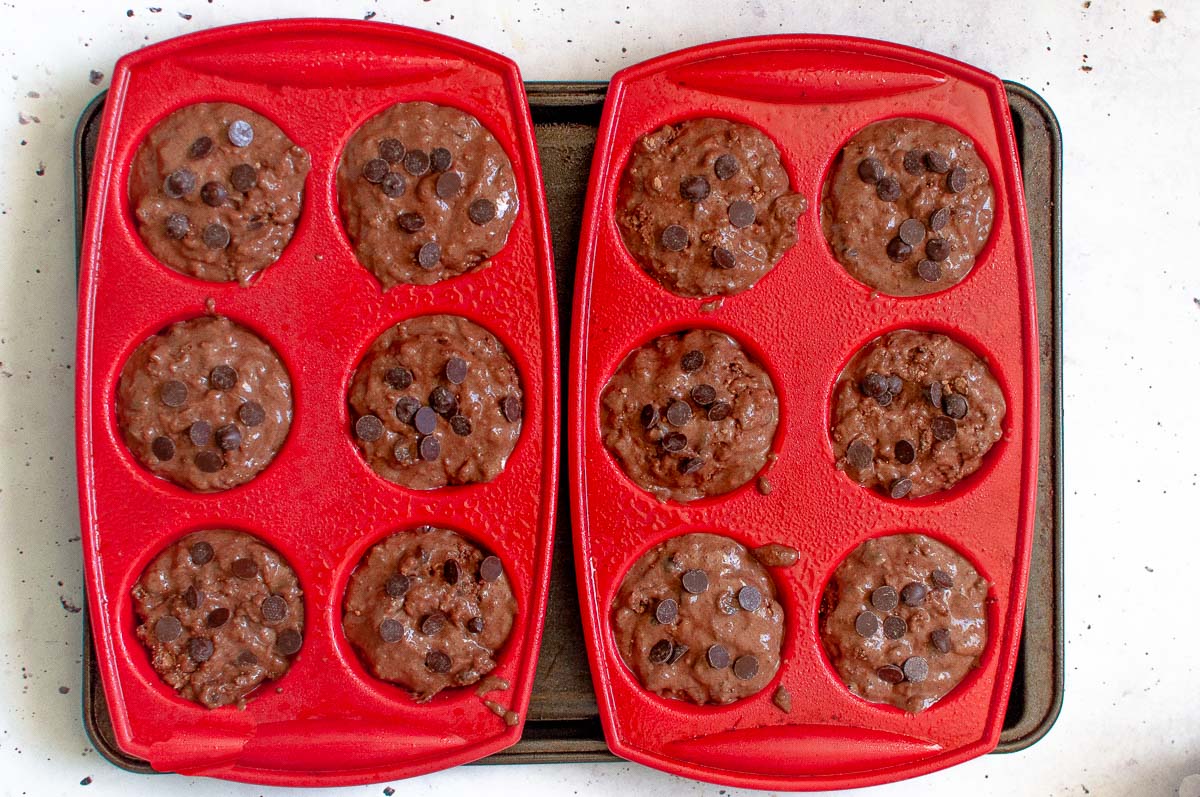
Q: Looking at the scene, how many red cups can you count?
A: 12